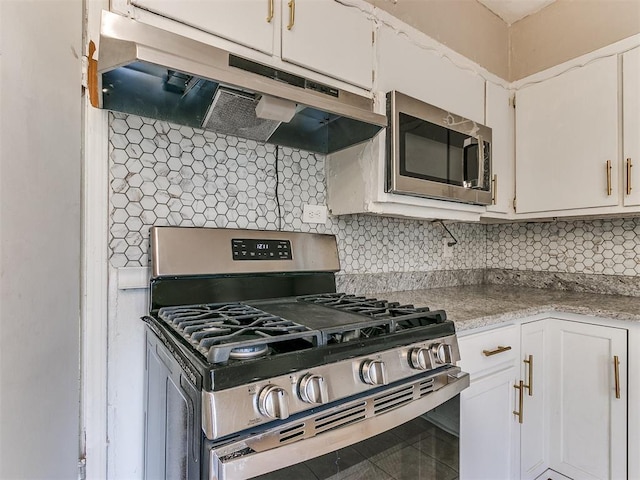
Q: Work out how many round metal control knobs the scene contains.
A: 5